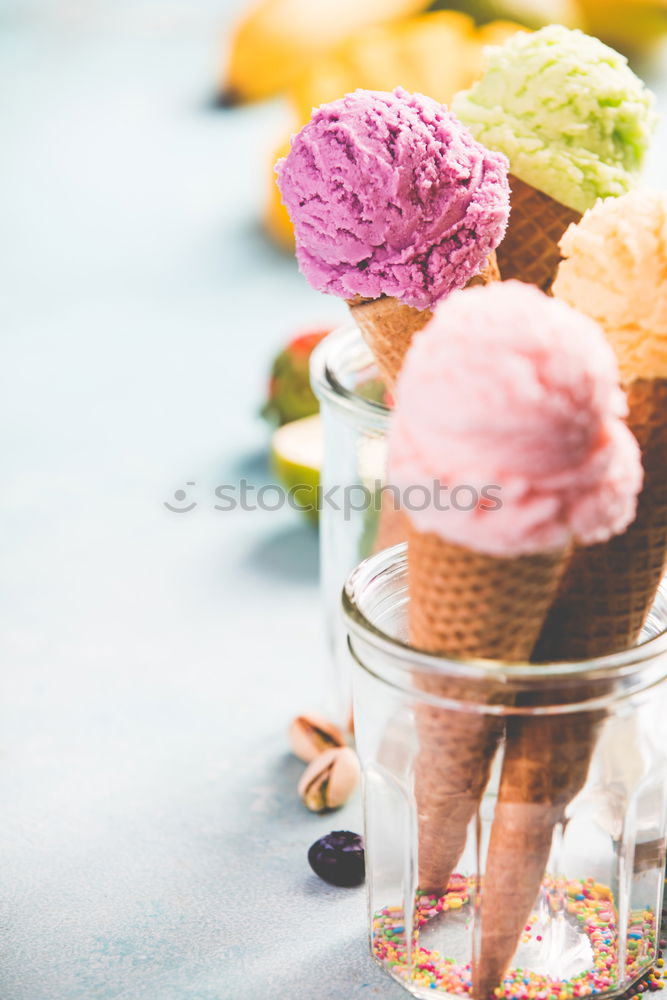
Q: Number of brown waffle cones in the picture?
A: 4